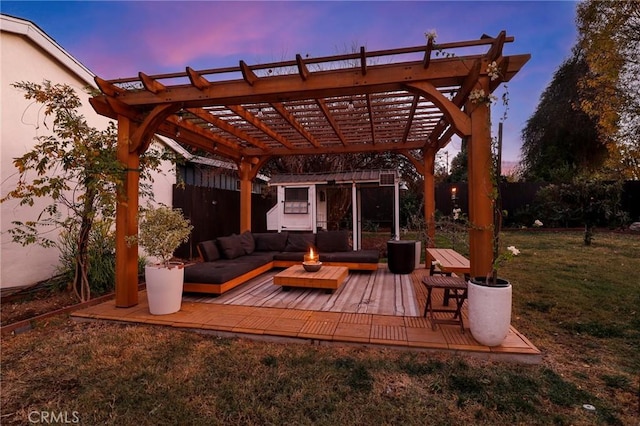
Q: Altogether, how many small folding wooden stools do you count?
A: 1